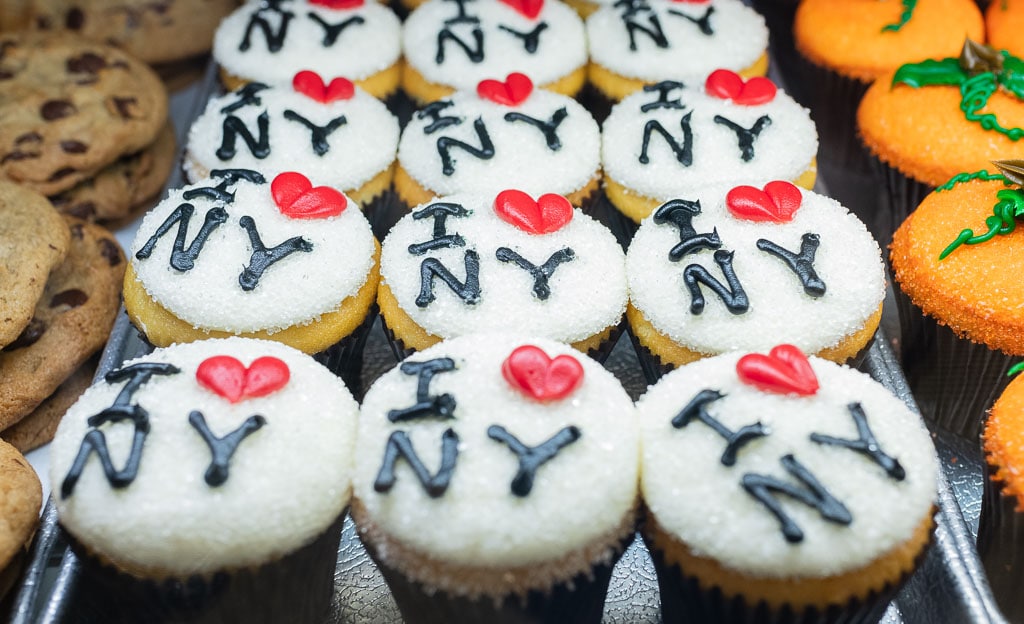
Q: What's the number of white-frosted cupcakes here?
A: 12